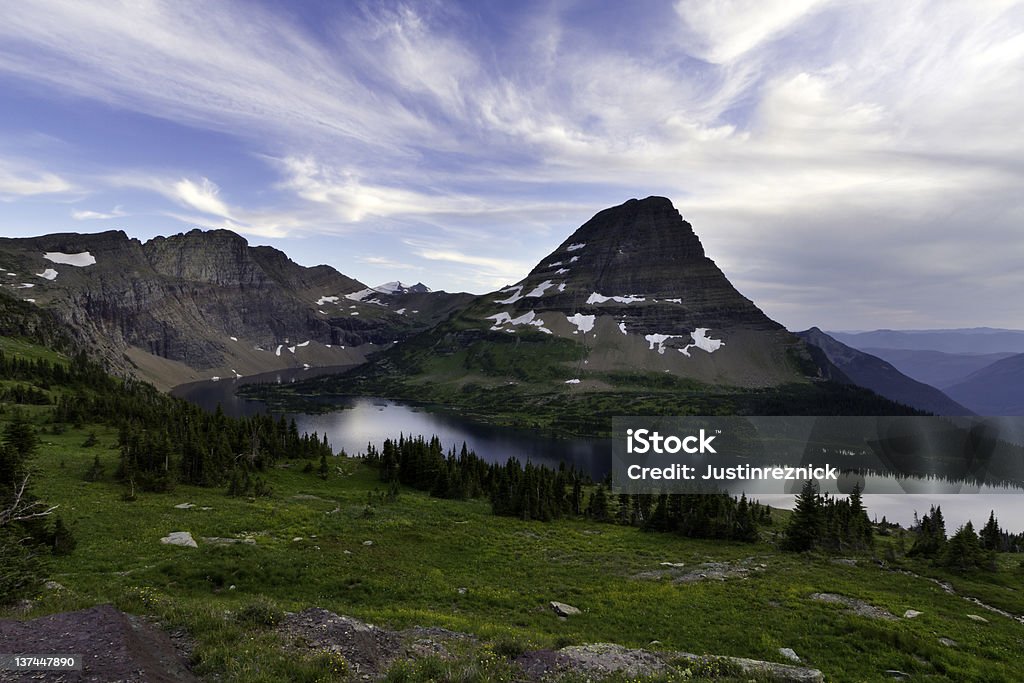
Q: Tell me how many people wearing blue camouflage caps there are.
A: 0